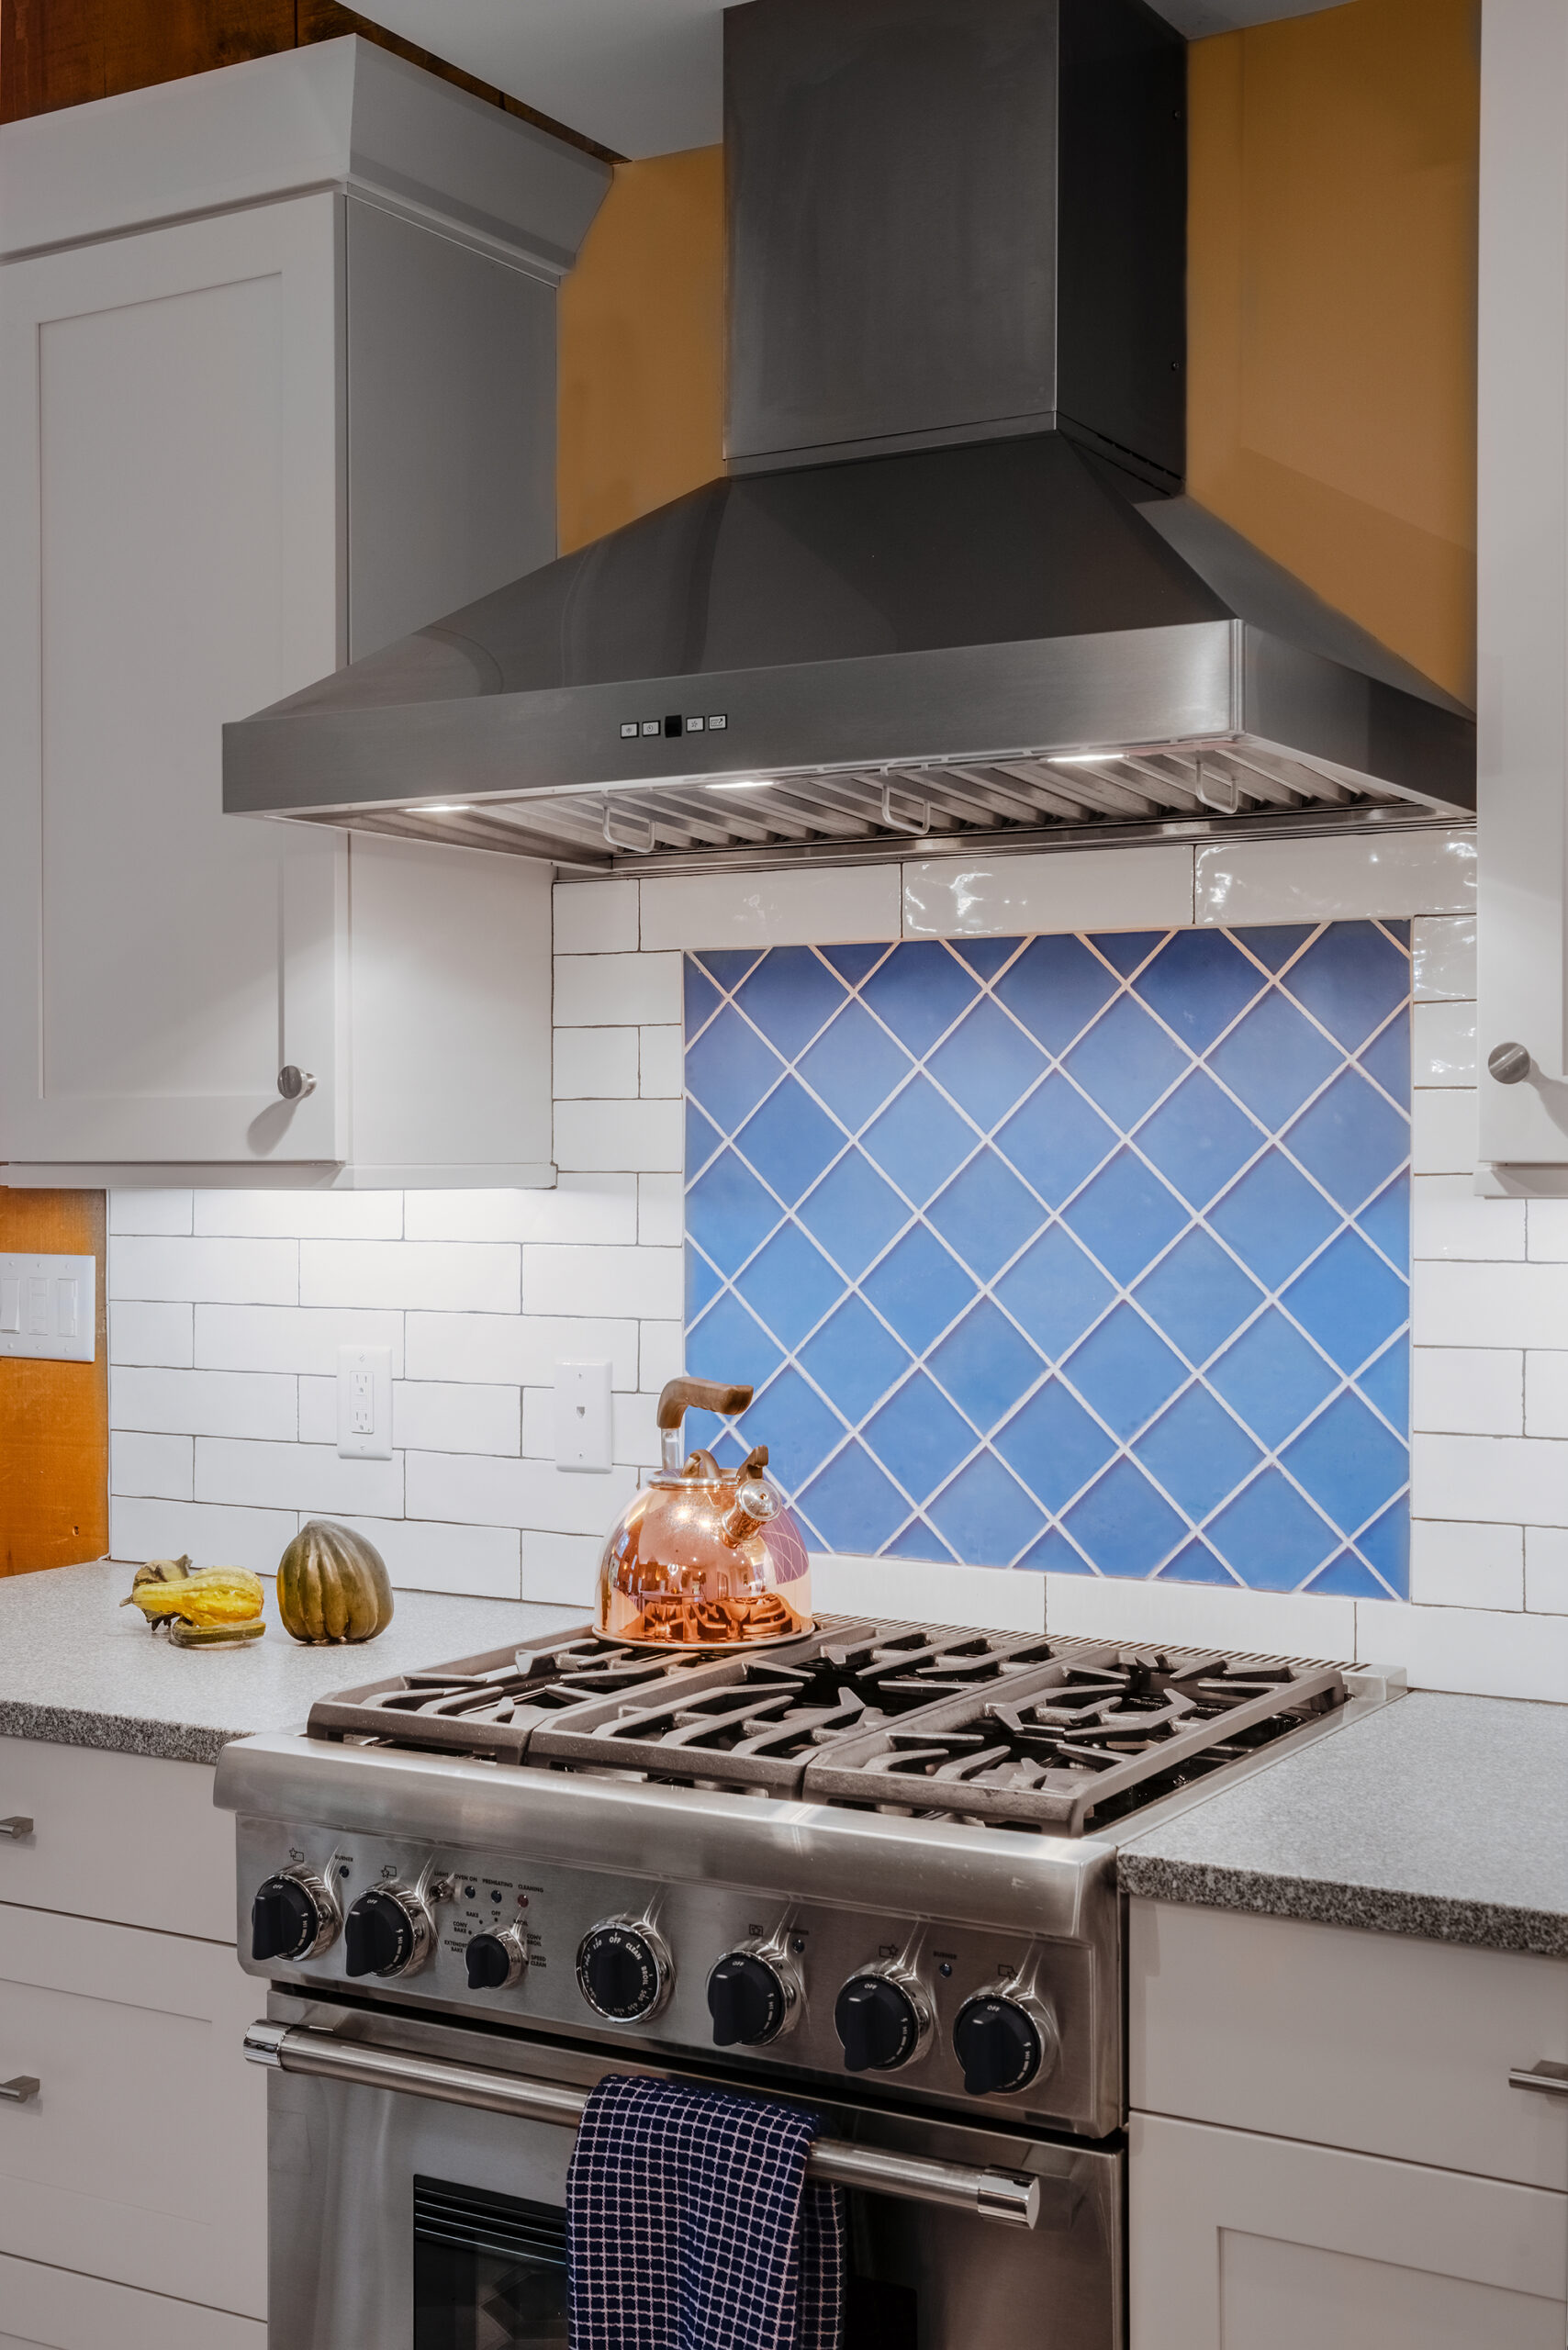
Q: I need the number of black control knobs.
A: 7